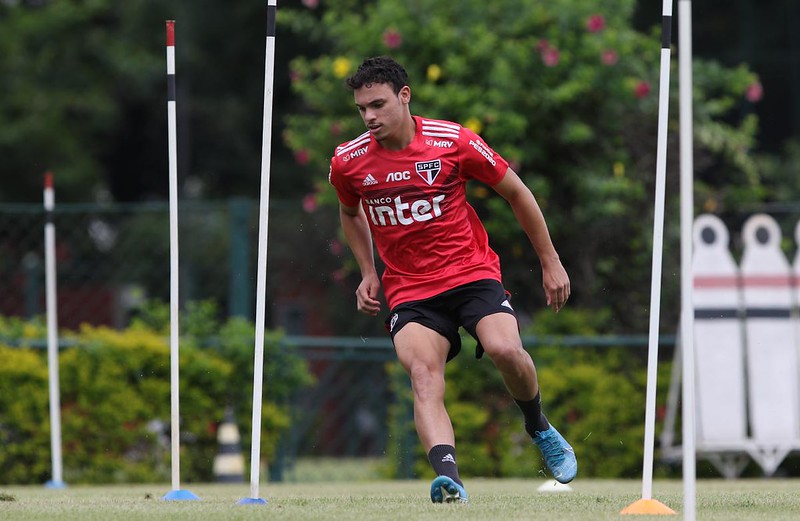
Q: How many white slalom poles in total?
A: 5